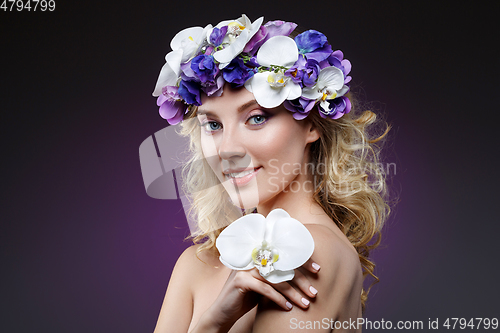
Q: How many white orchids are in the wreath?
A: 4